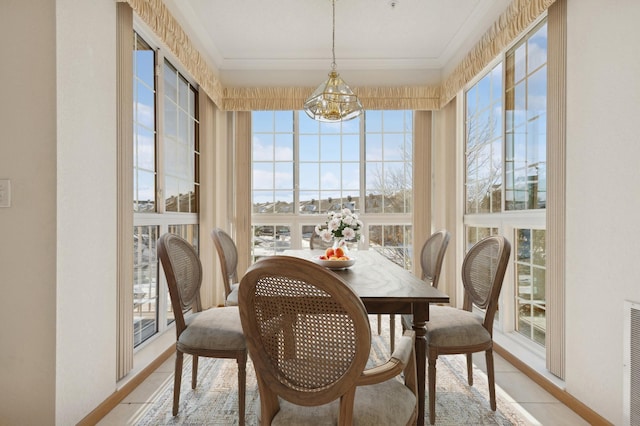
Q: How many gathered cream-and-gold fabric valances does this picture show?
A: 3